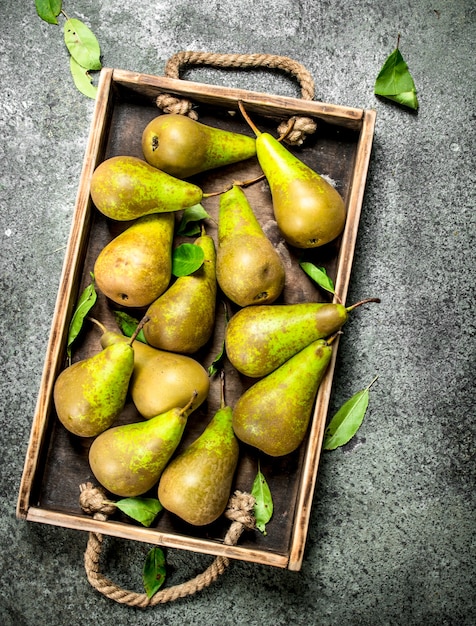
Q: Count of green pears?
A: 12